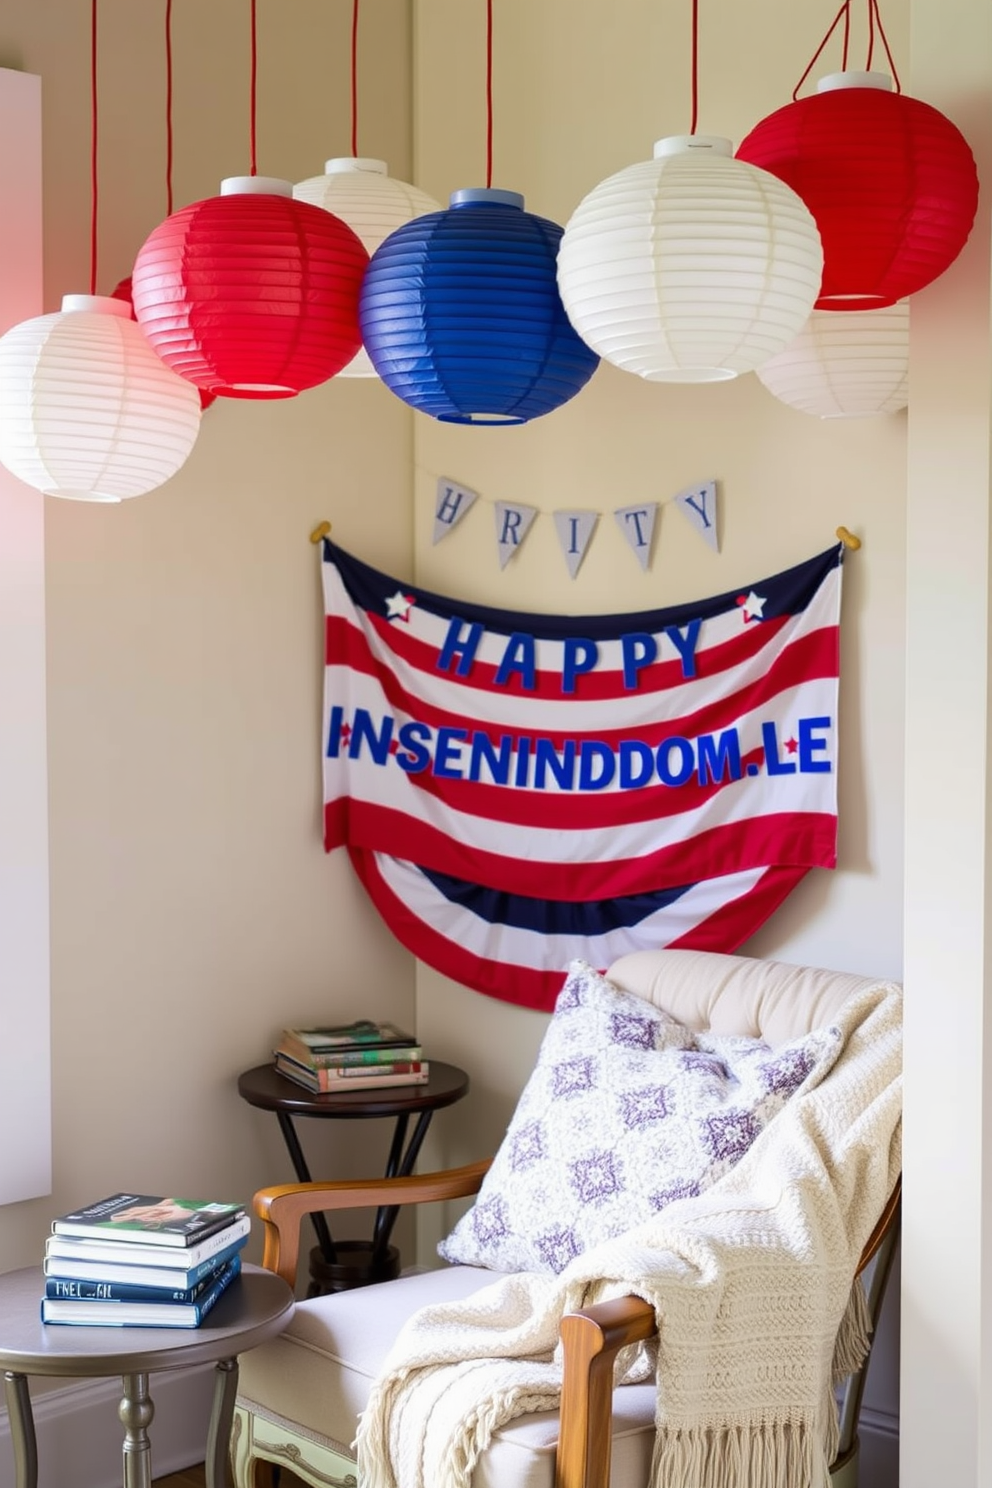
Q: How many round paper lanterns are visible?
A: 8